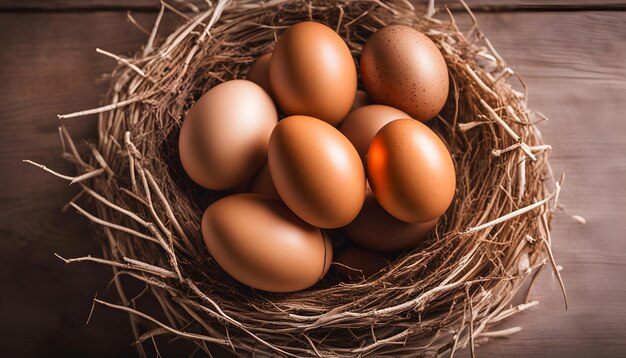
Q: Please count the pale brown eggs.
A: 2